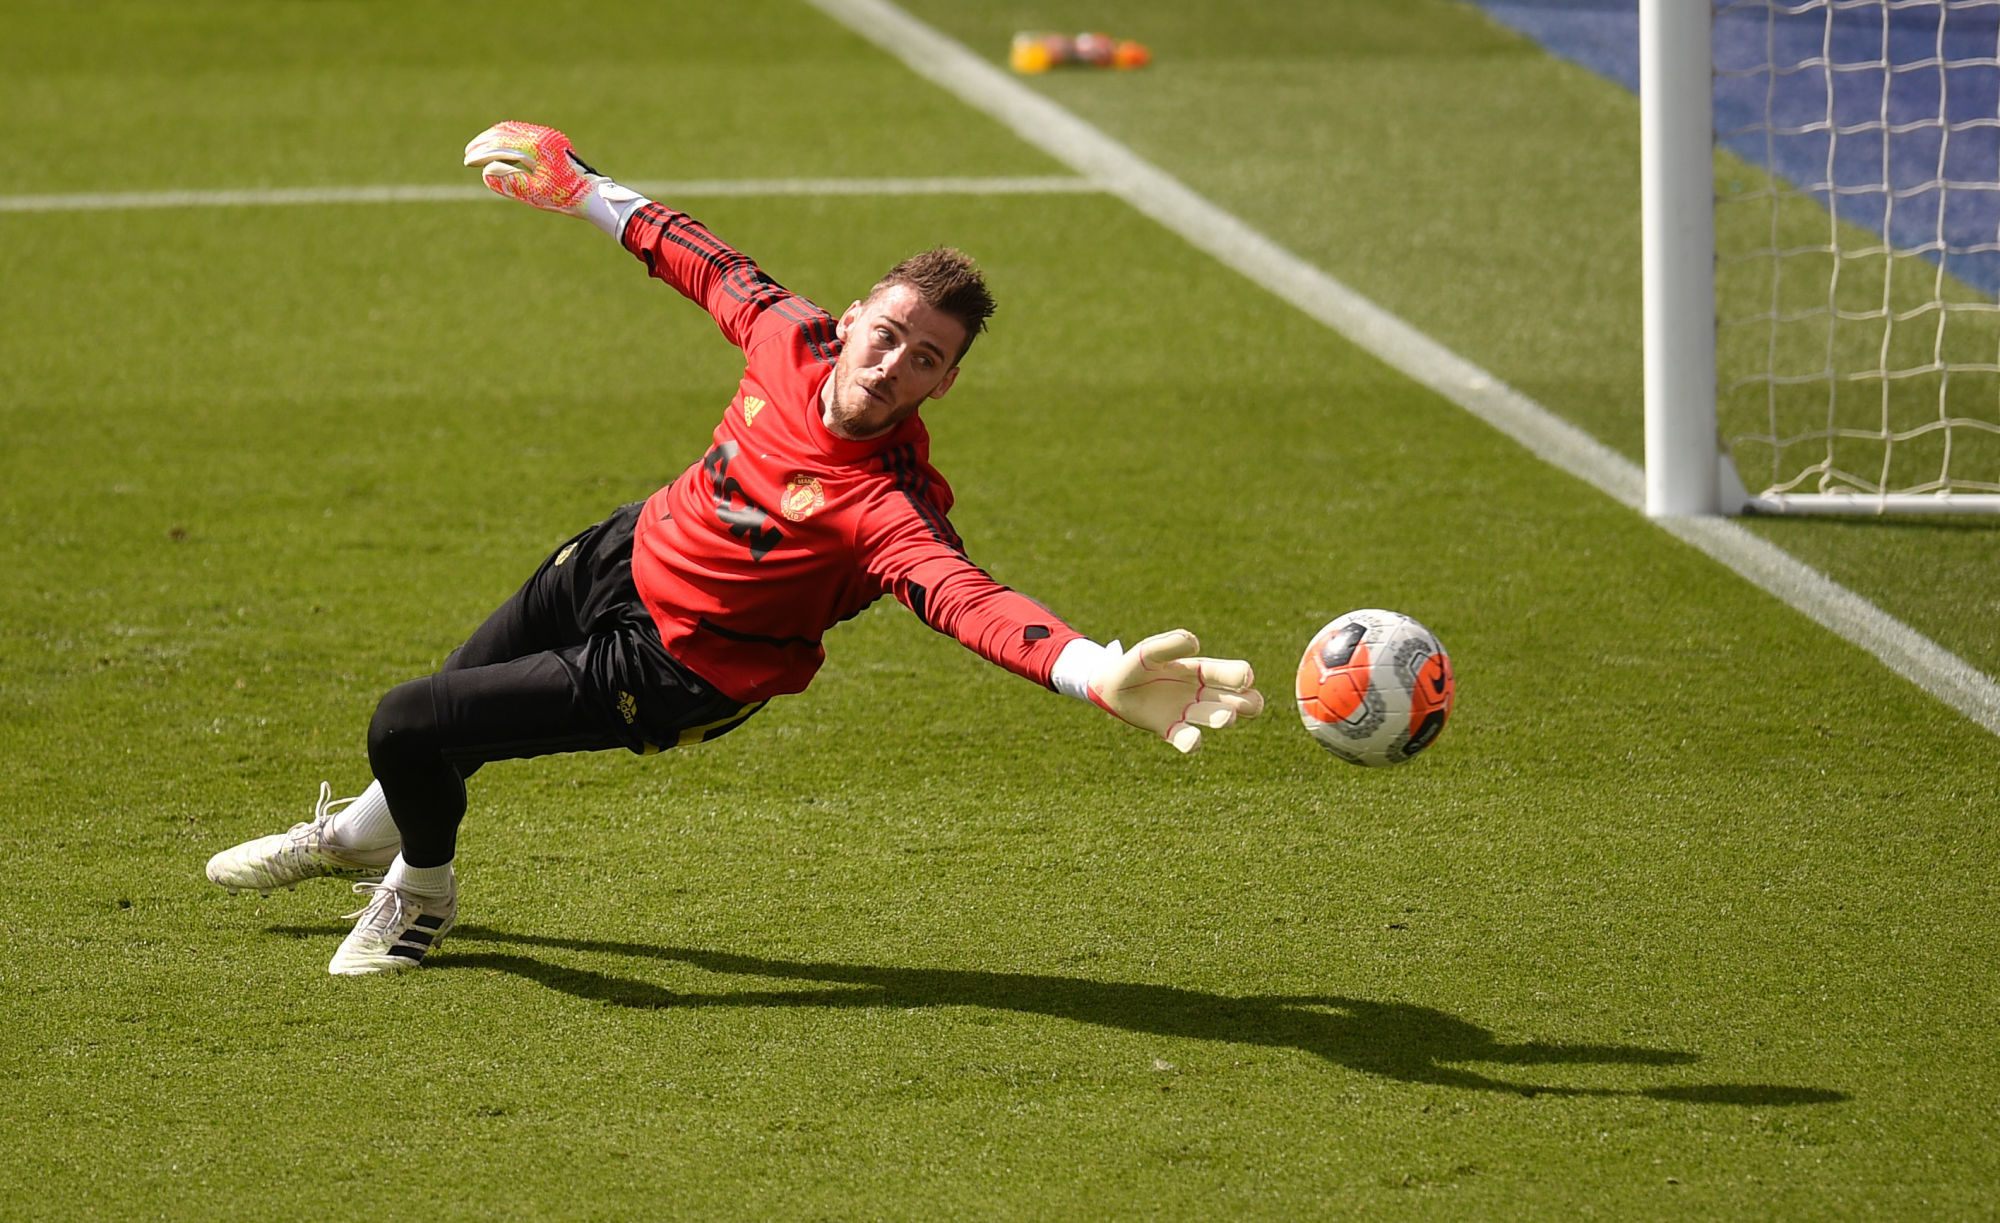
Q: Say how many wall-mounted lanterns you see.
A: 0